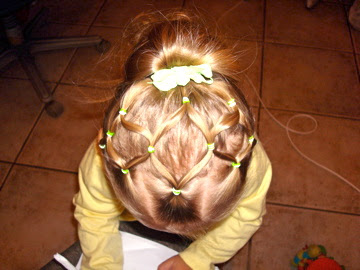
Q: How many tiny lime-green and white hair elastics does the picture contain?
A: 11